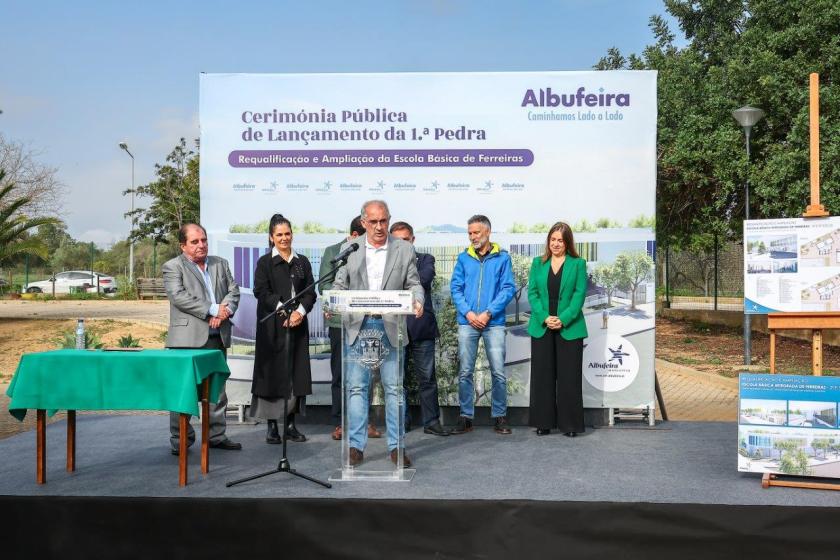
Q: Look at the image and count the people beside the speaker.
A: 6